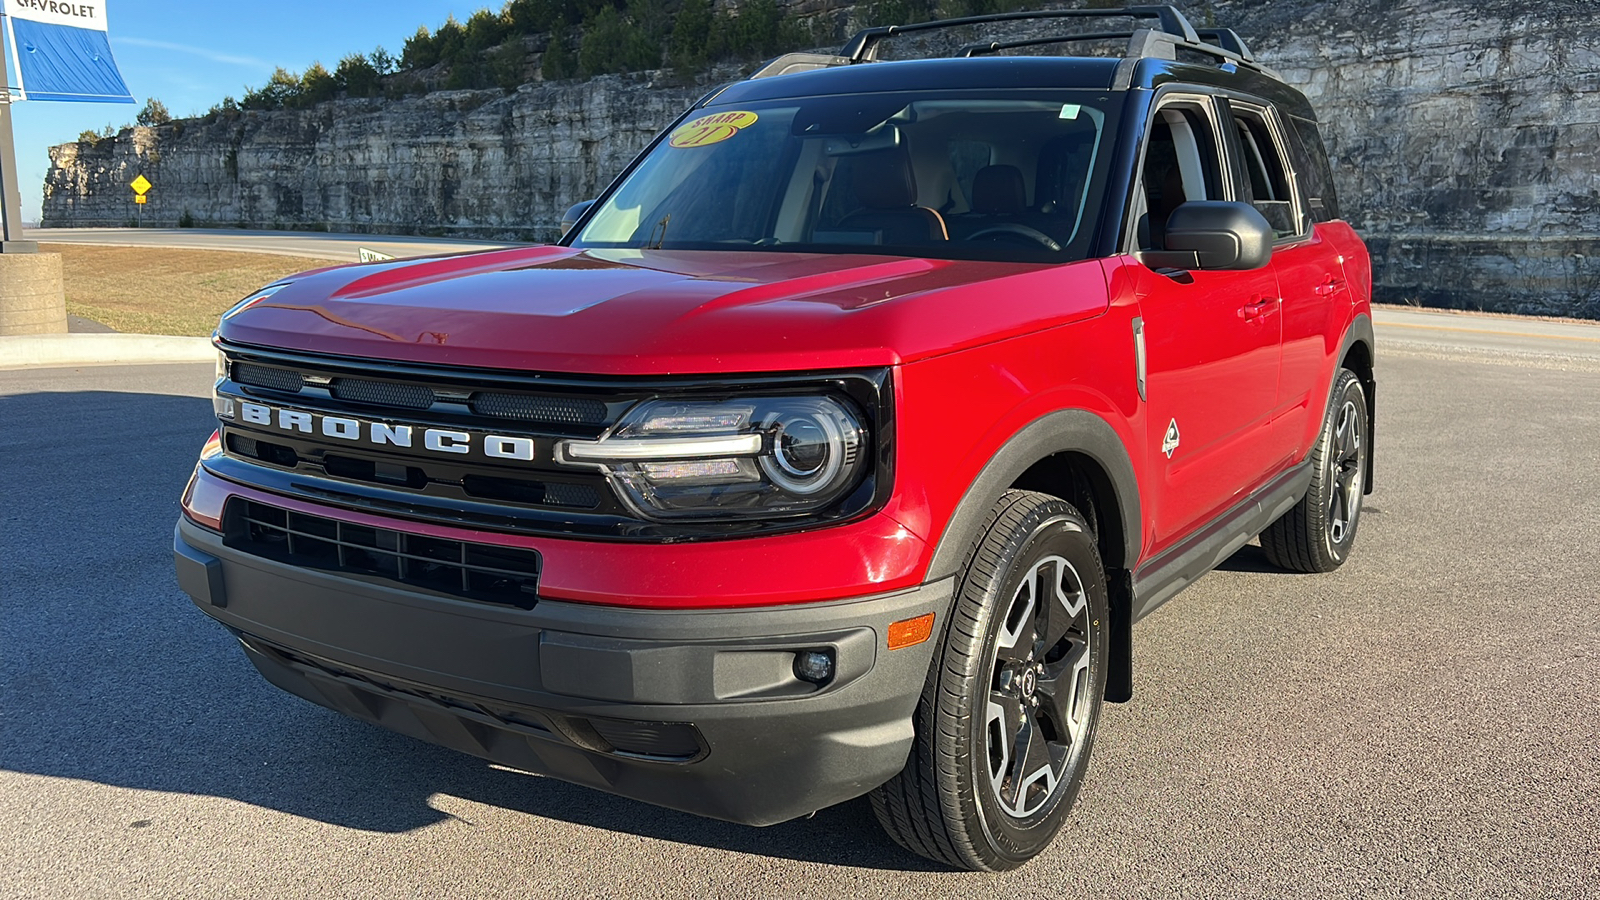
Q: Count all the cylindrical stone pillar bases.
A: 1